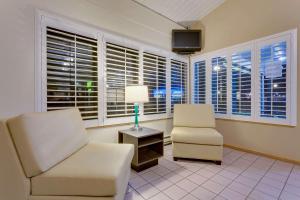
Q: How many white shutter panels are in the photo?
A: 8